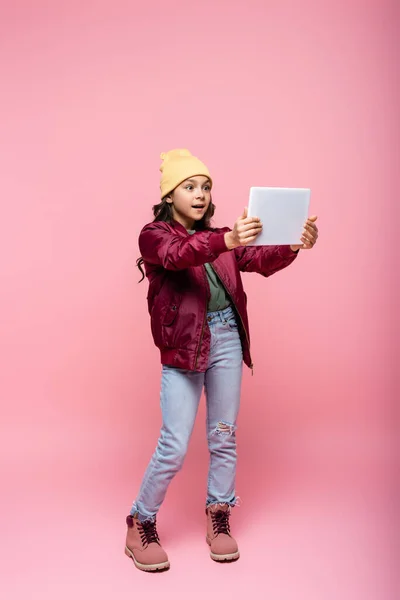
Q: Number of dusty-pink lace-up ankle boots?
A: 2